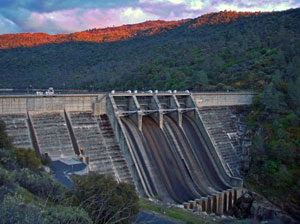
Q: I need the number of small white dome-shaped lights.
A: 8